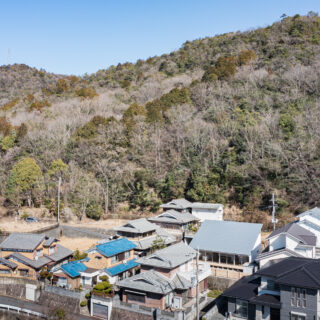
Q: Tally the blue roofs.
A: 3